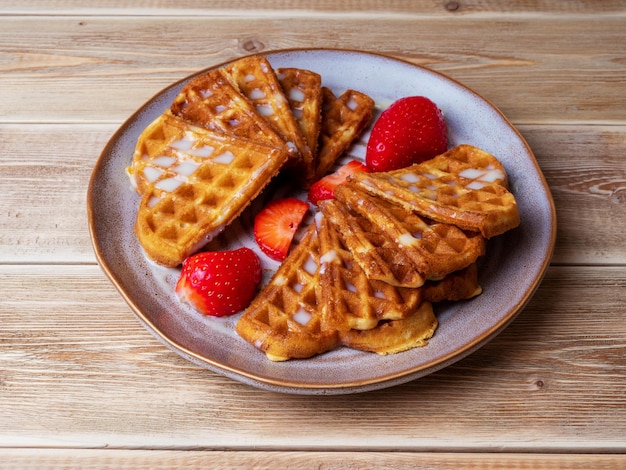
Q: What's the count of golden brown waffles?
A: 10